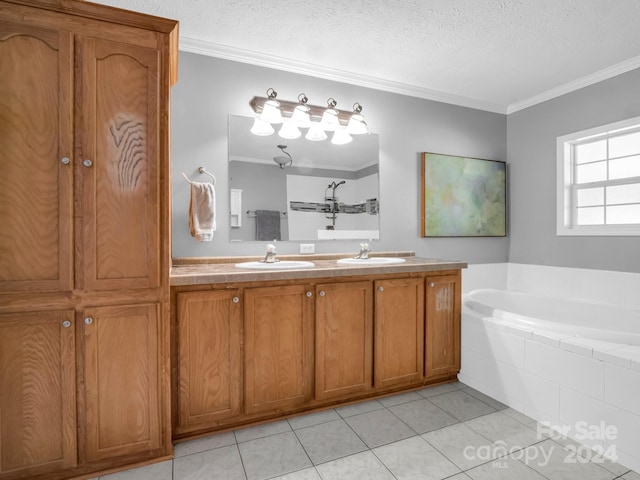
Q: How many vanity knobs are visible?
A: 5